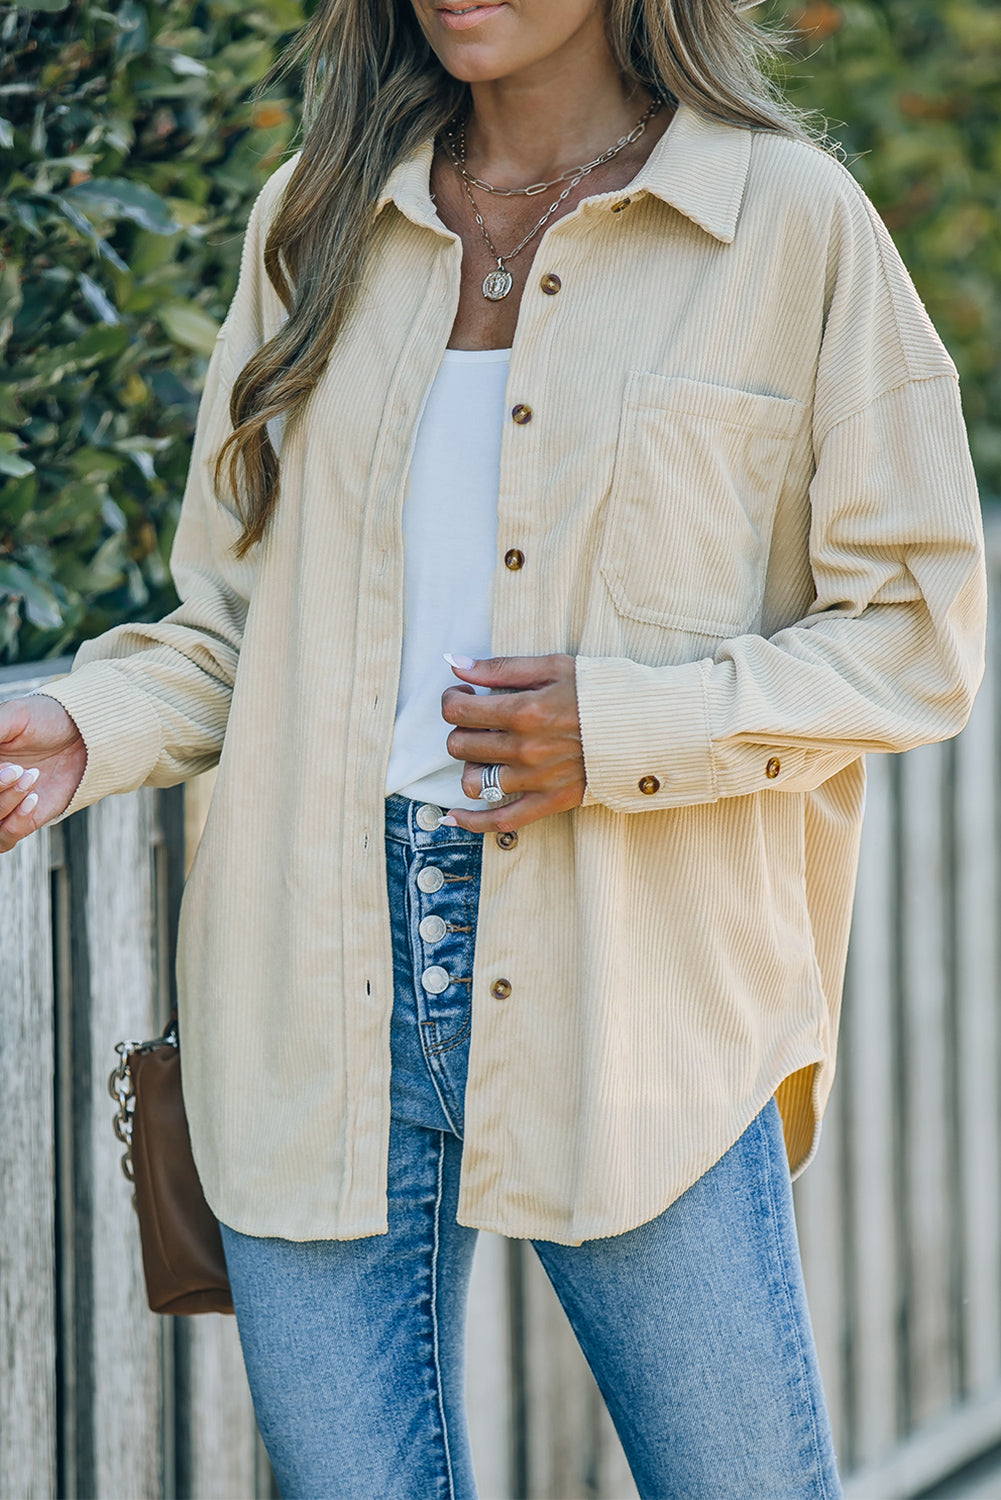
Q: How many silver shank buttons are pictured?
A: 4